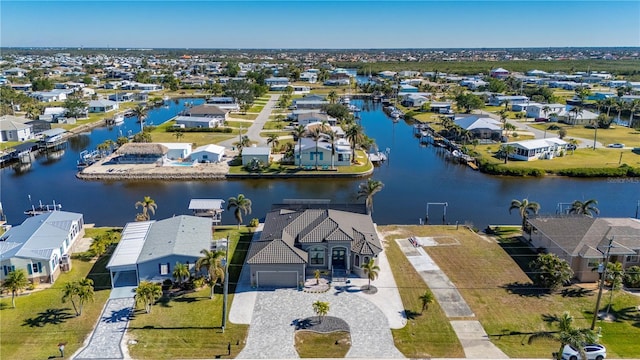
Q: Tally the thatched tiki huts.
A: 1